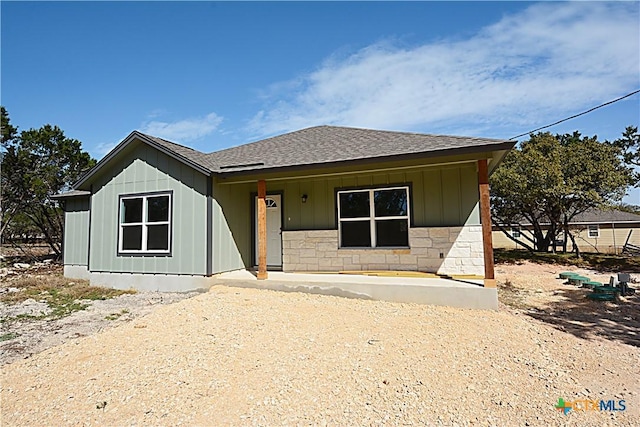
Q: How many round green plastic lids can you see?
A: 5